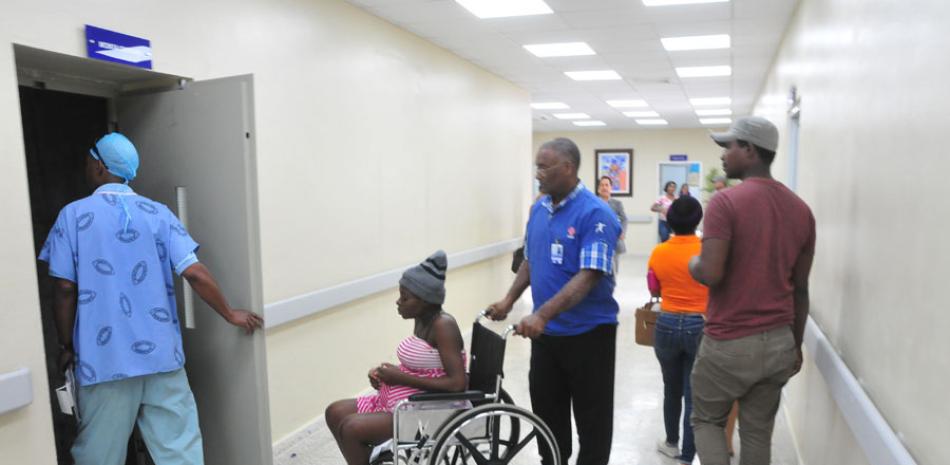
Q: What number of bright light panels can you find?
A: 15